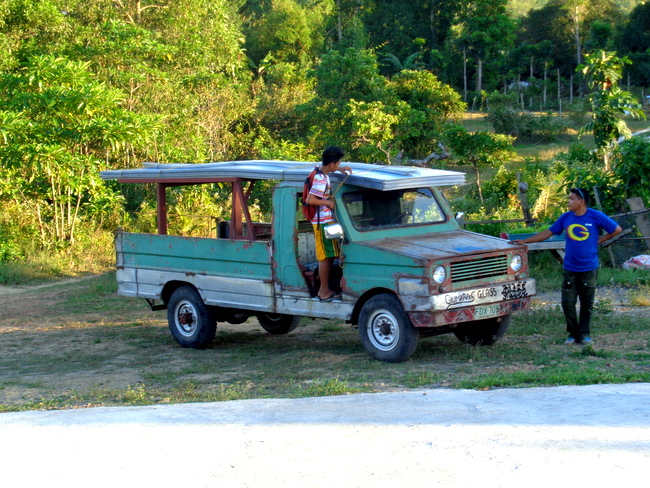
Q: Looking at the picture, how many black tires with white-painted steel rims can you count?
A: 2